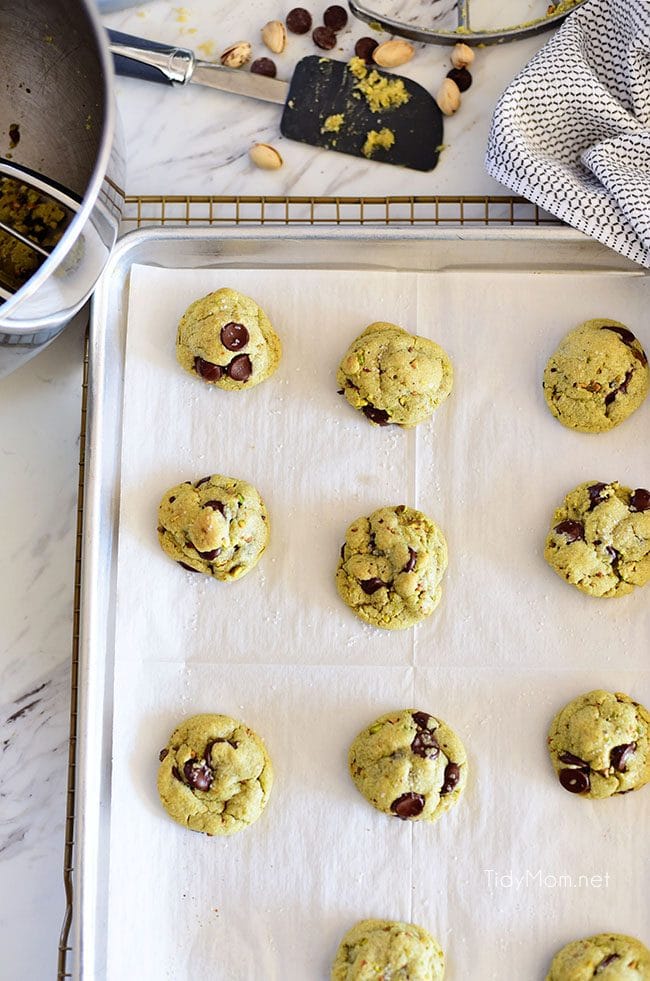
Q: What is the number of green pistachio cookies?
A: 11